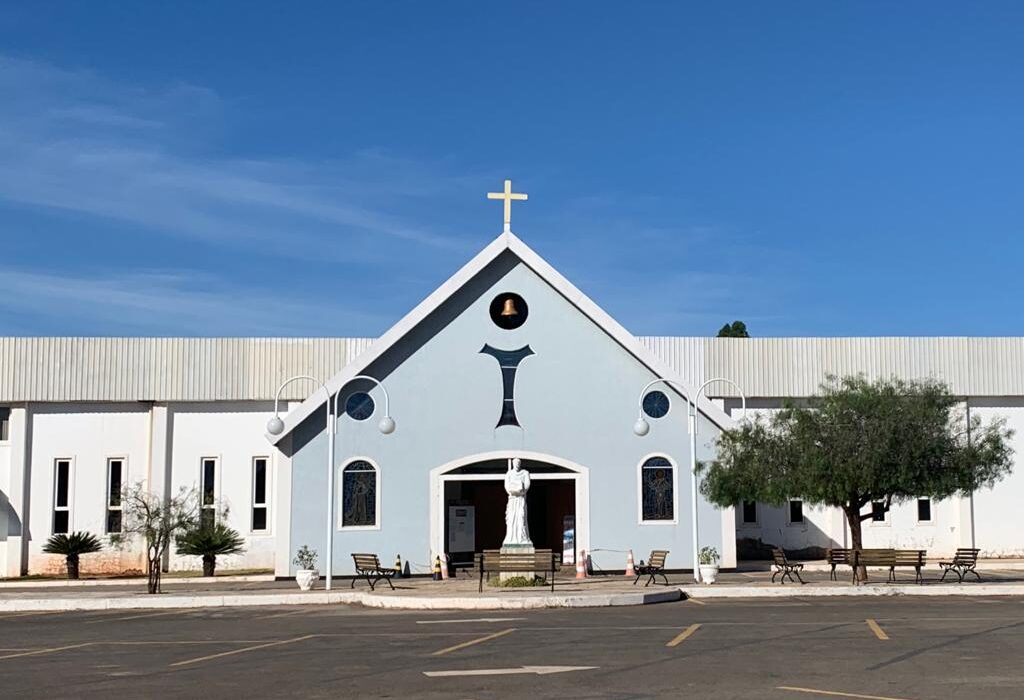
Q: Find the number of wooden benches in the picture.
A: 8